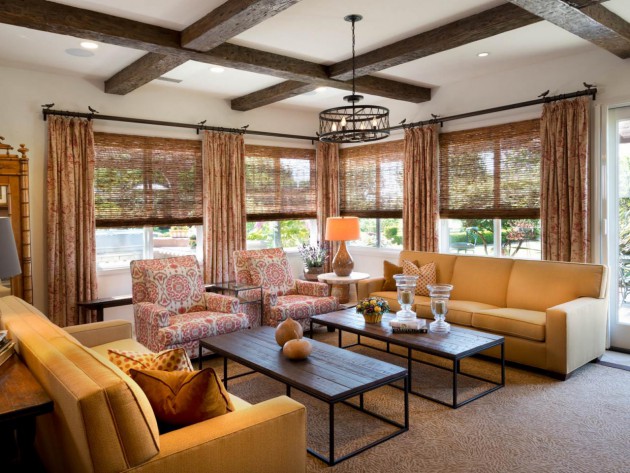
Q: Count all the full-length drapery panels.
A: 5